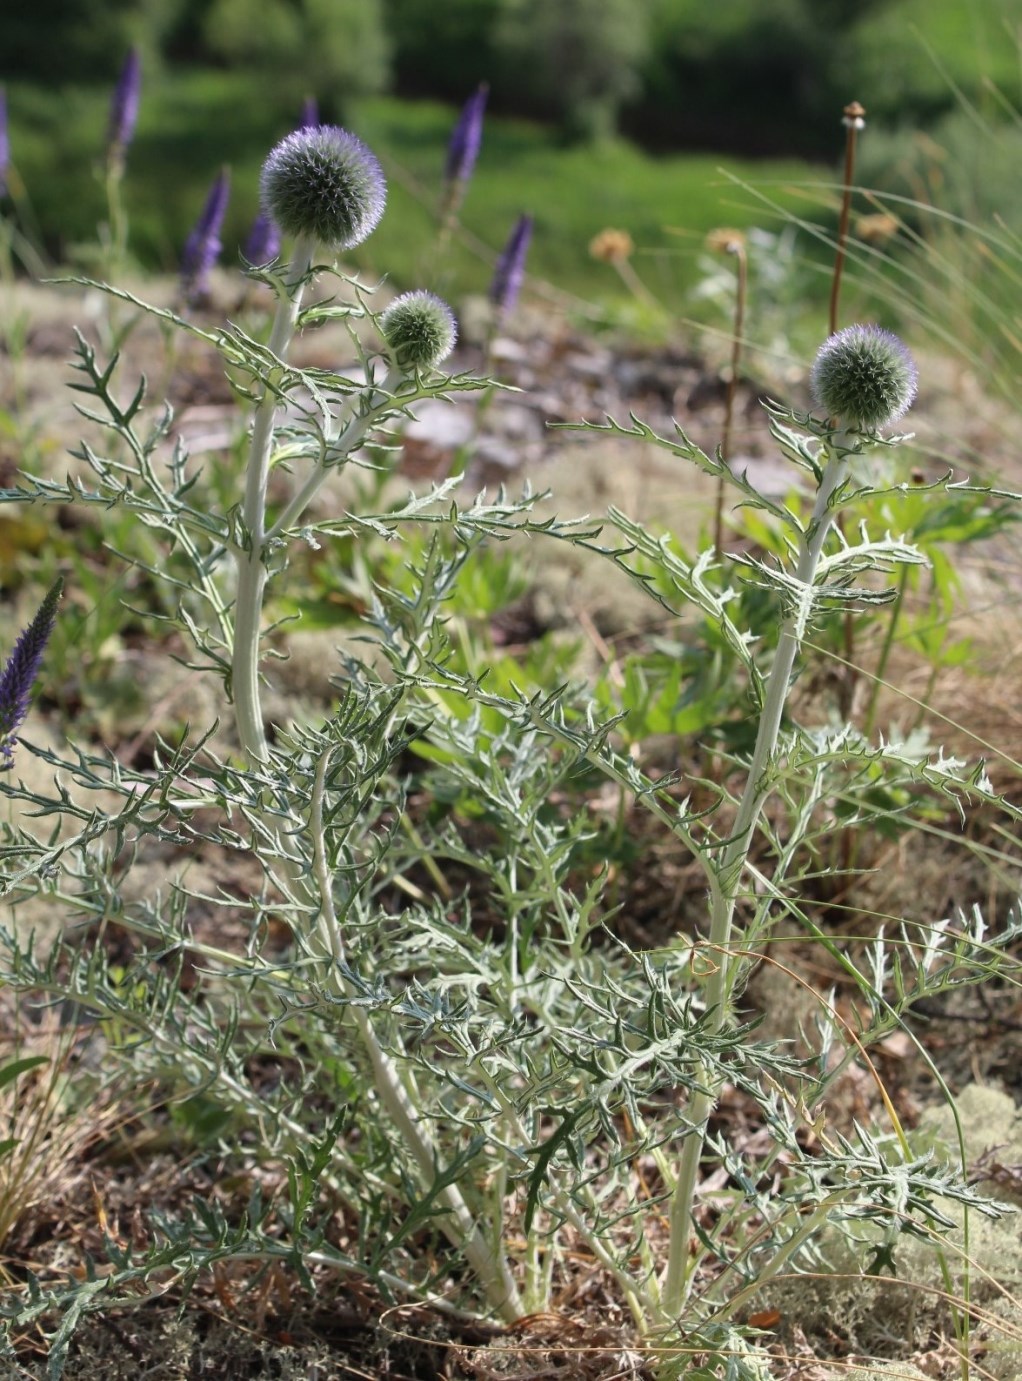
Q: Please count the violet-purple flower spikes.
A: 8